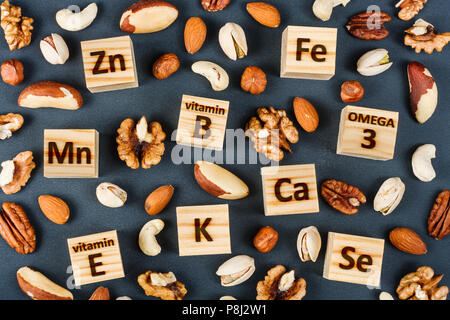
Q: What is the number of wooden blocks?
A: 9